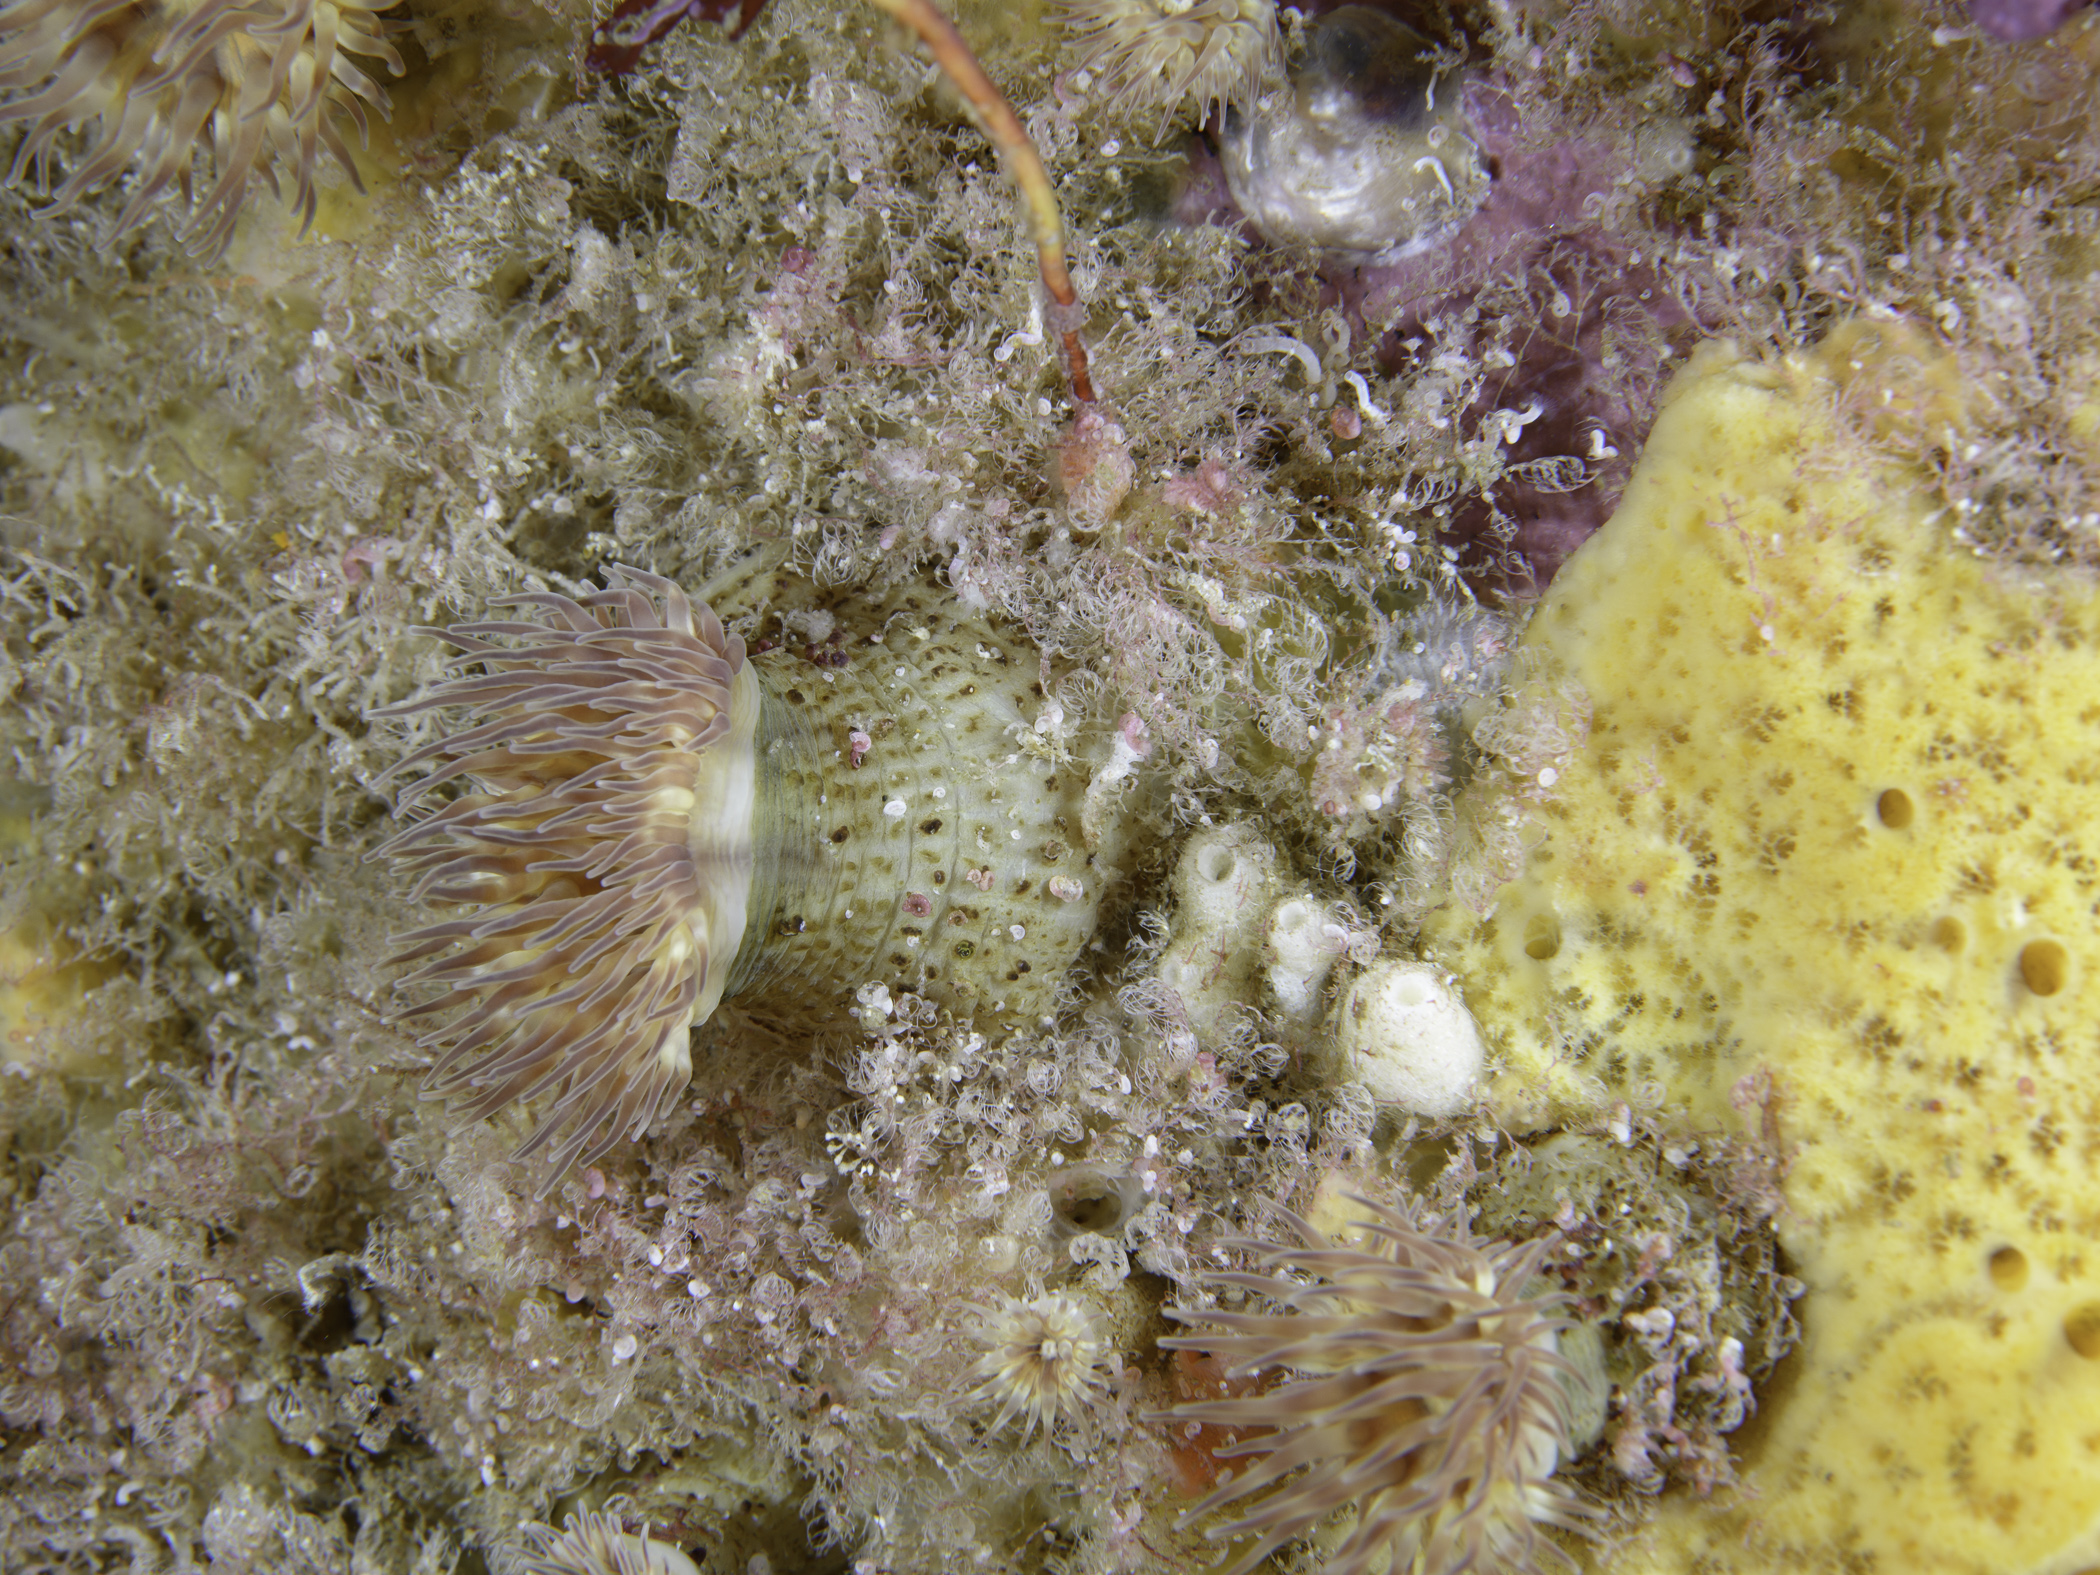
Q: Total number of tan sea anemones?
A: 6